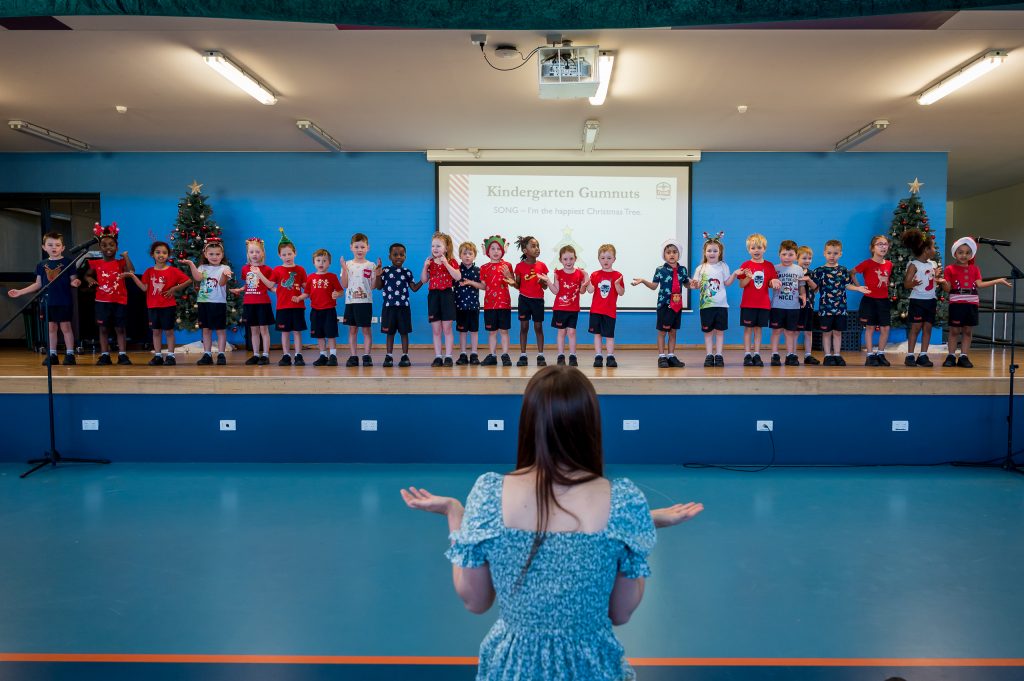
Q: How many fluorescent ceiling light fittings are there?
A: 7